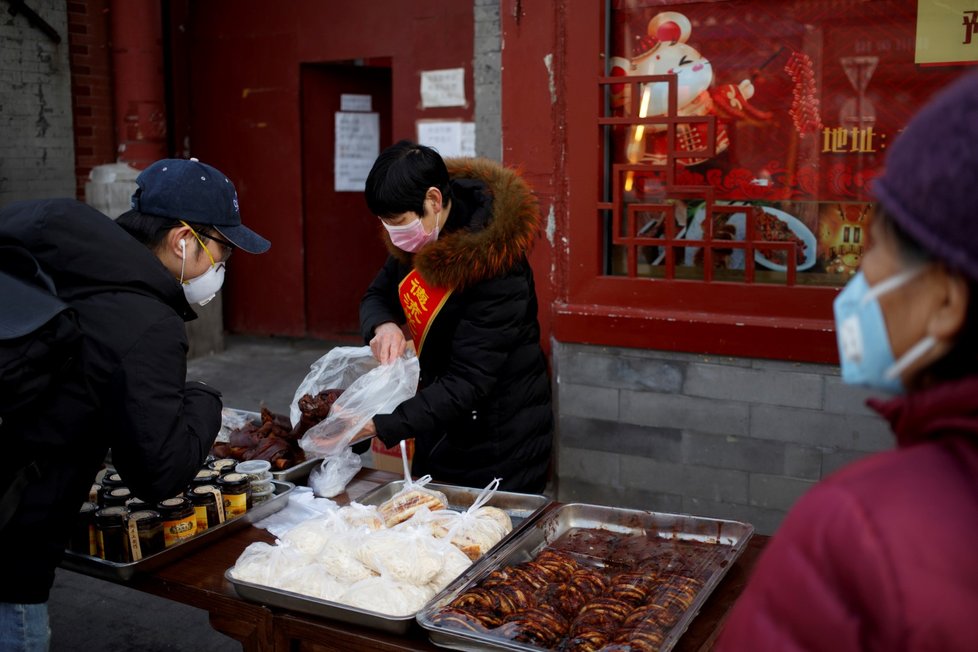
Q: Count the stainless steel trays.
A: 4